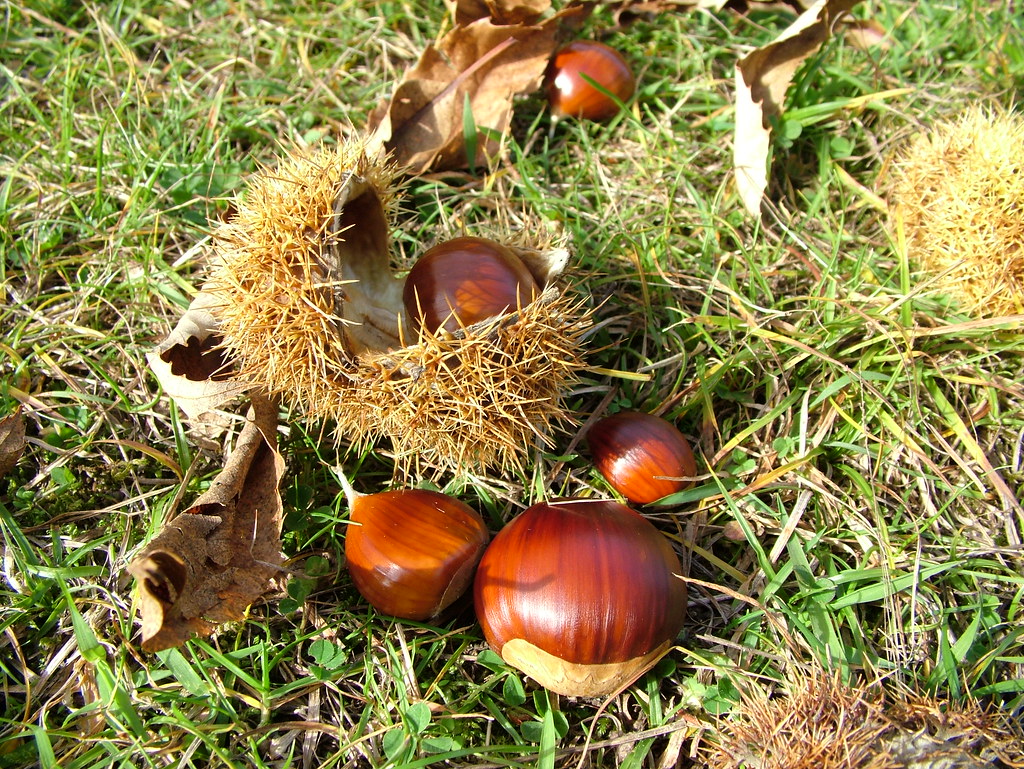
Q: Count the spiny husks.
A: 3